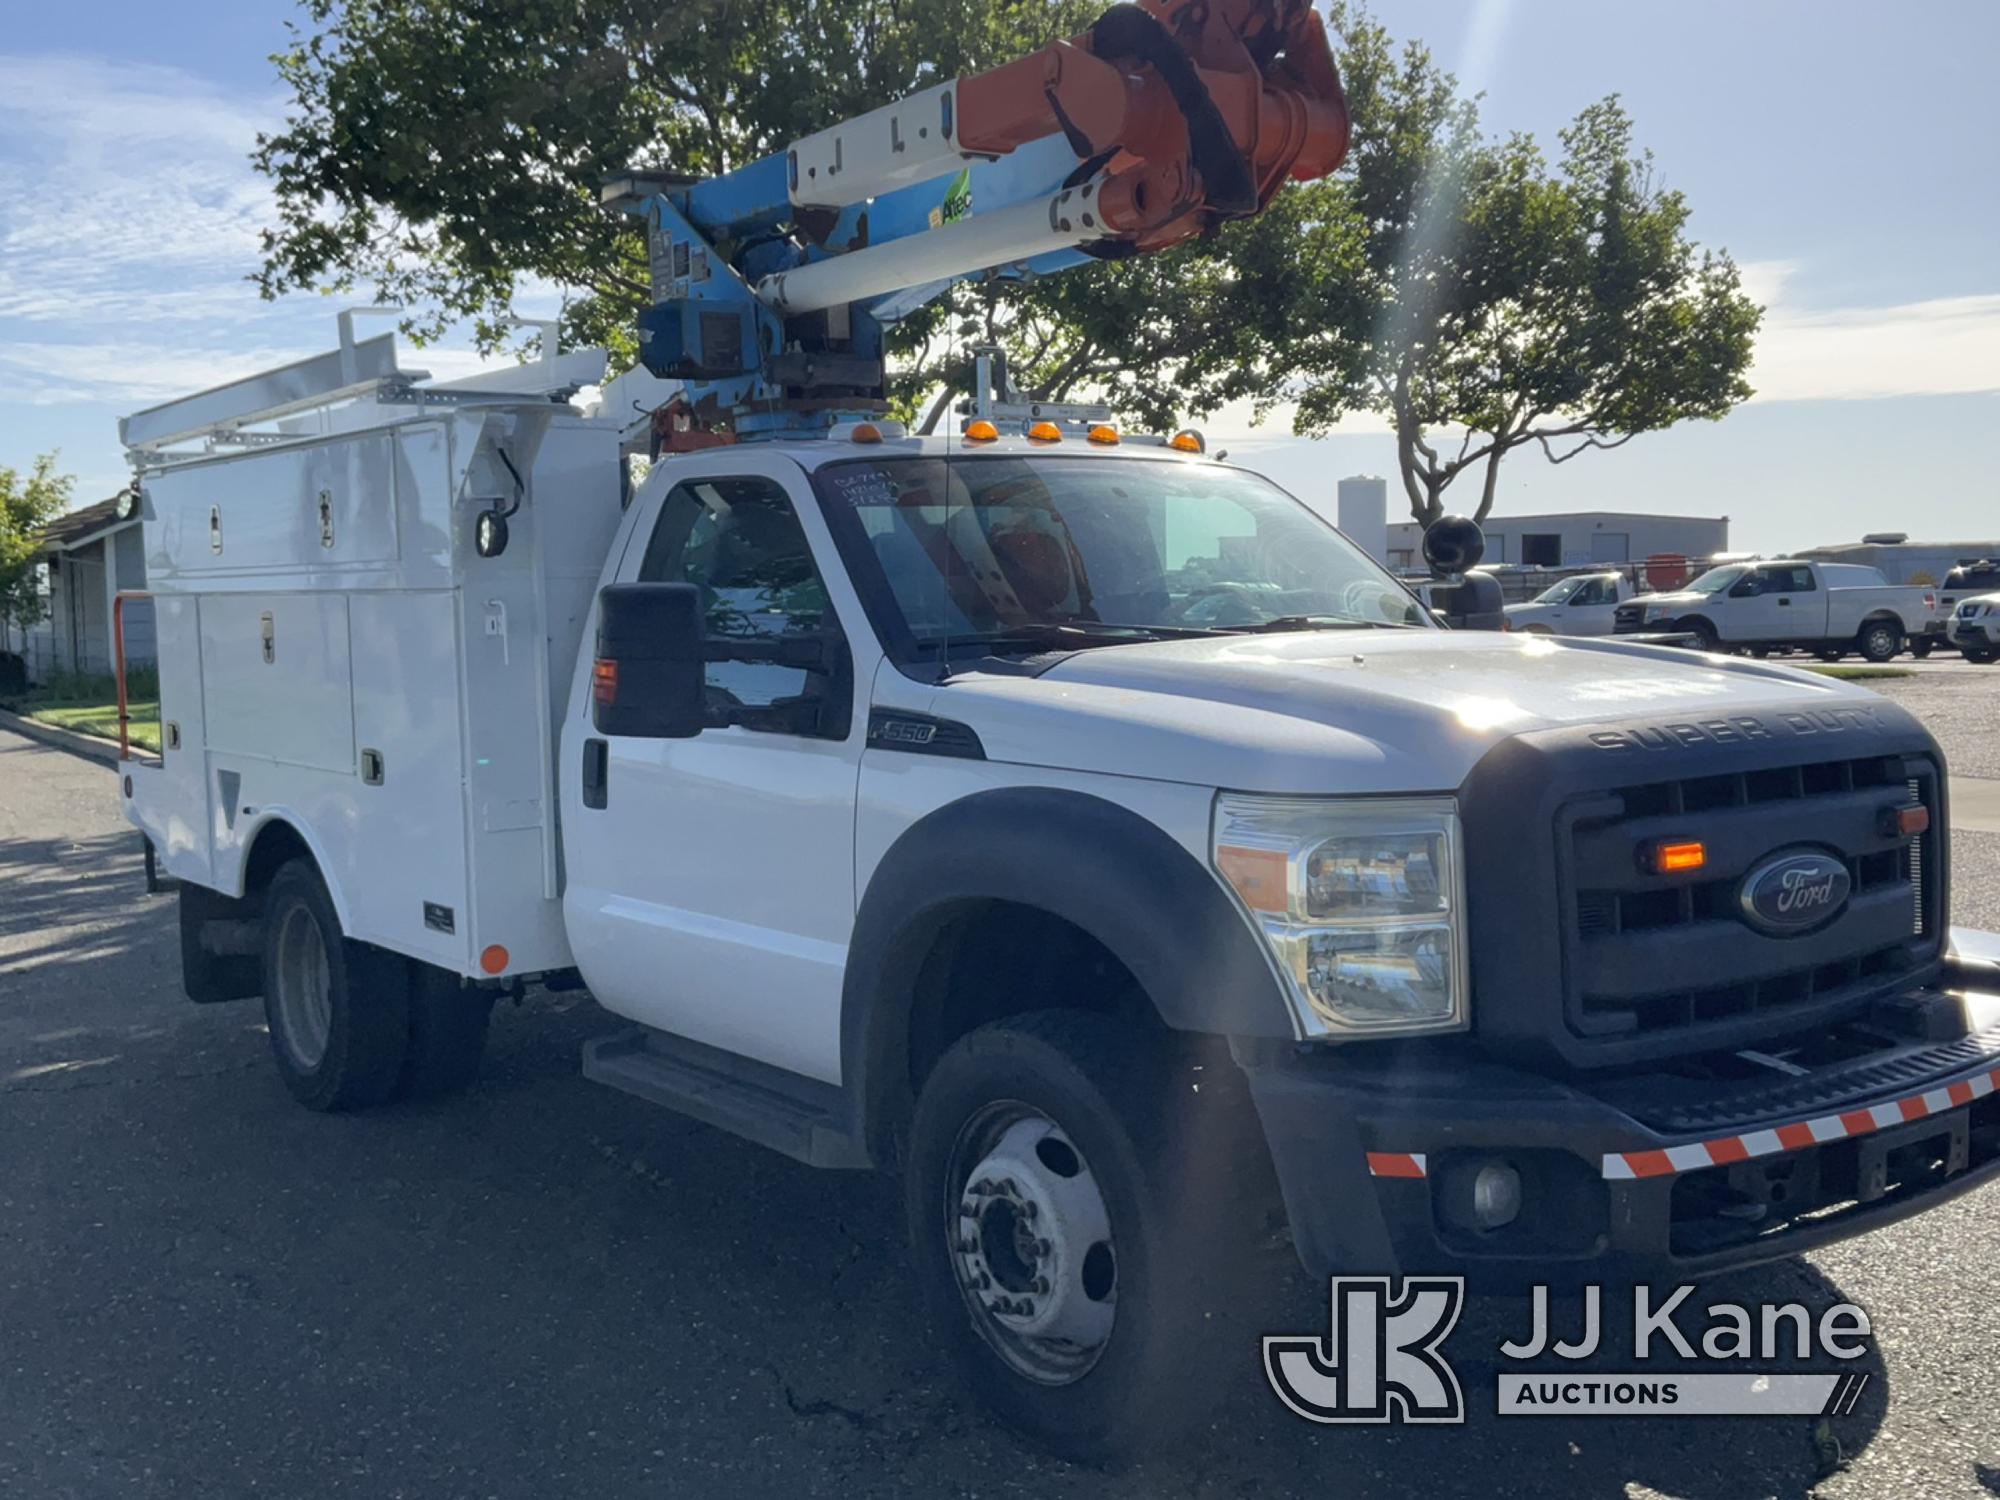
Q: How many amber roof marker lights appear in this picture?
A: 5